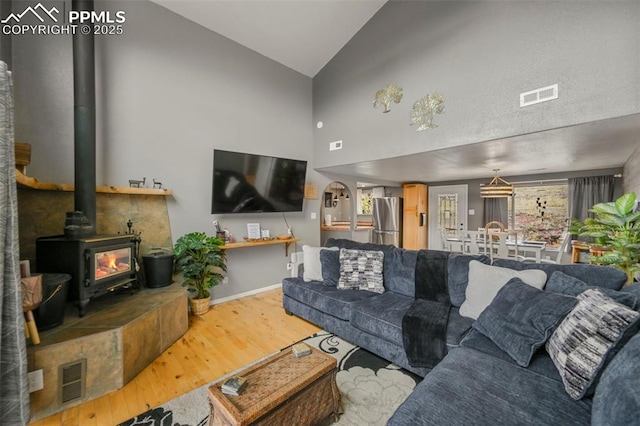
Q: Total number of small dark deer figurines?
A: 2